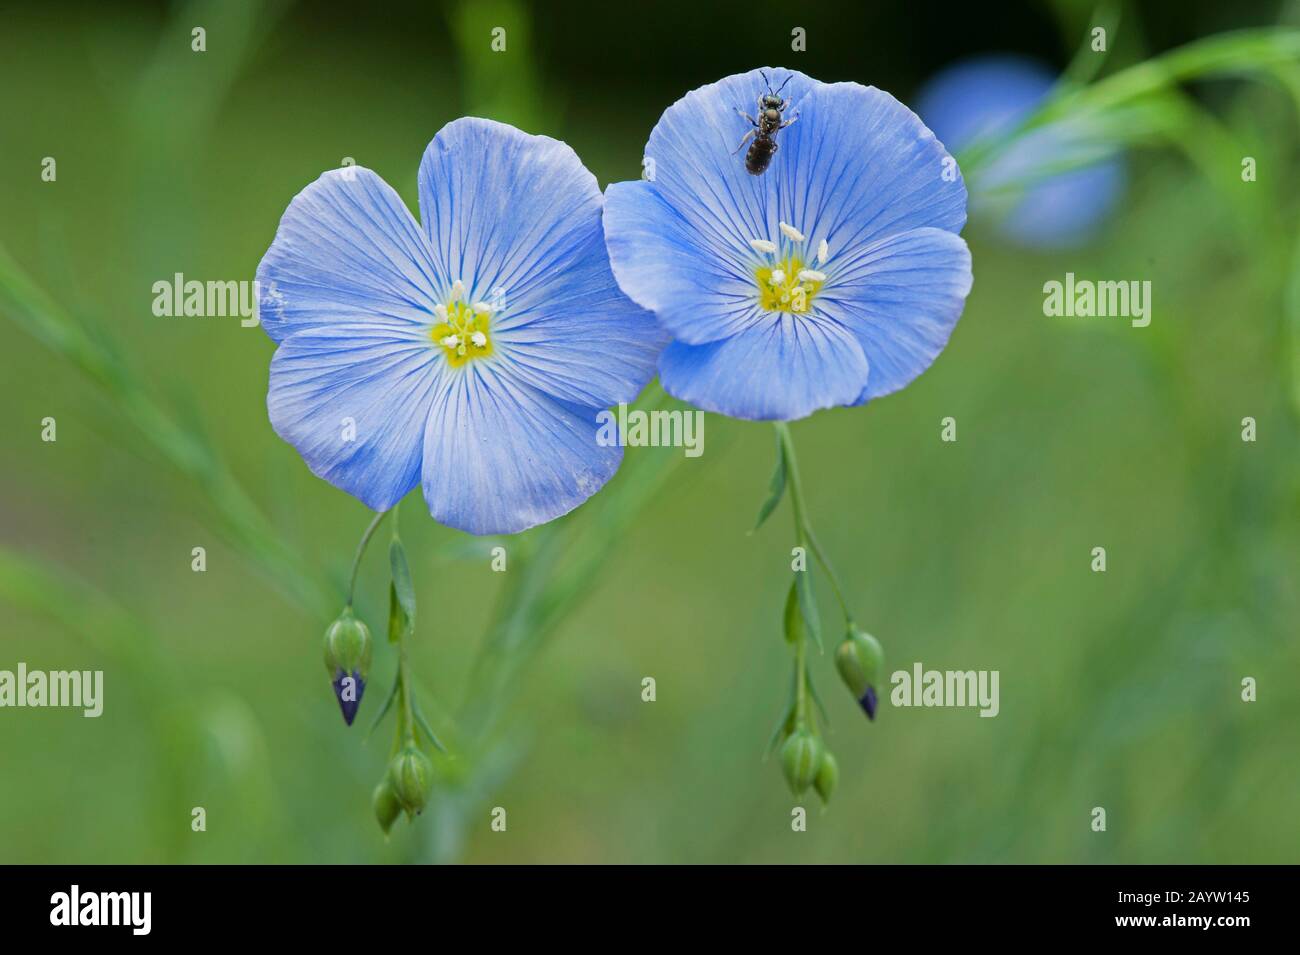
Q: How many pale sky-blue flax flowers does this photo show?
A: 2